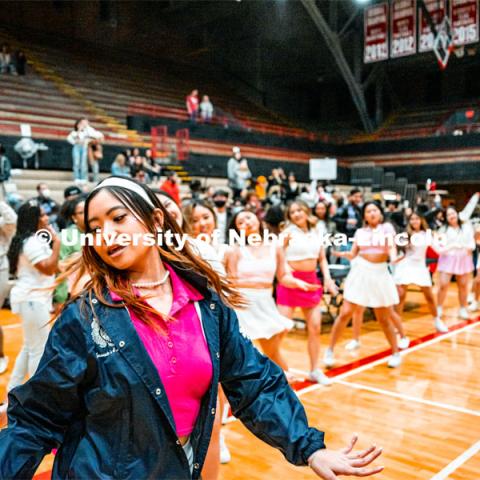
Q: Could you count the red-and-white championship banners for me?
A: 4